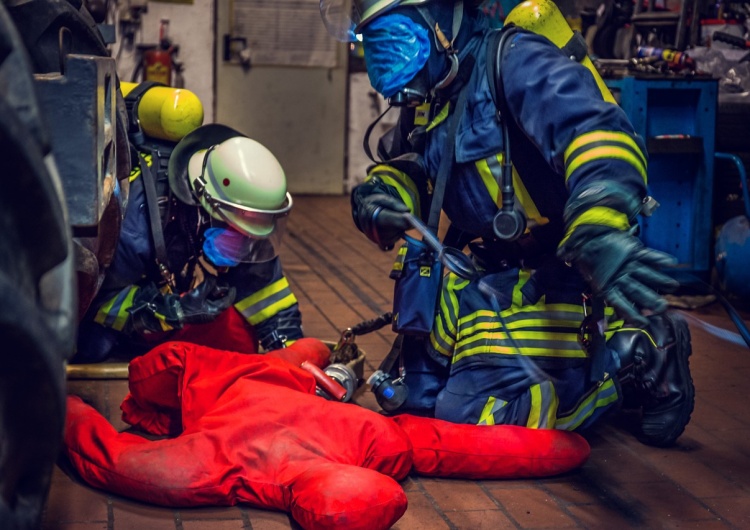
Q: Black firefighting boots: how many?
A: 1